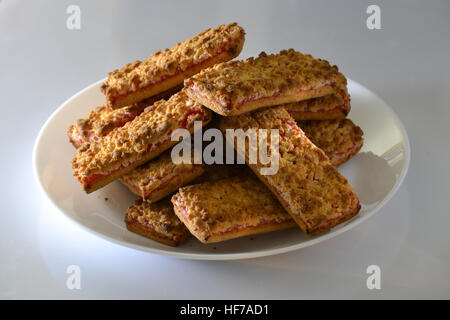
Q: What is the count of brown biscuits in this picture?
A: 10